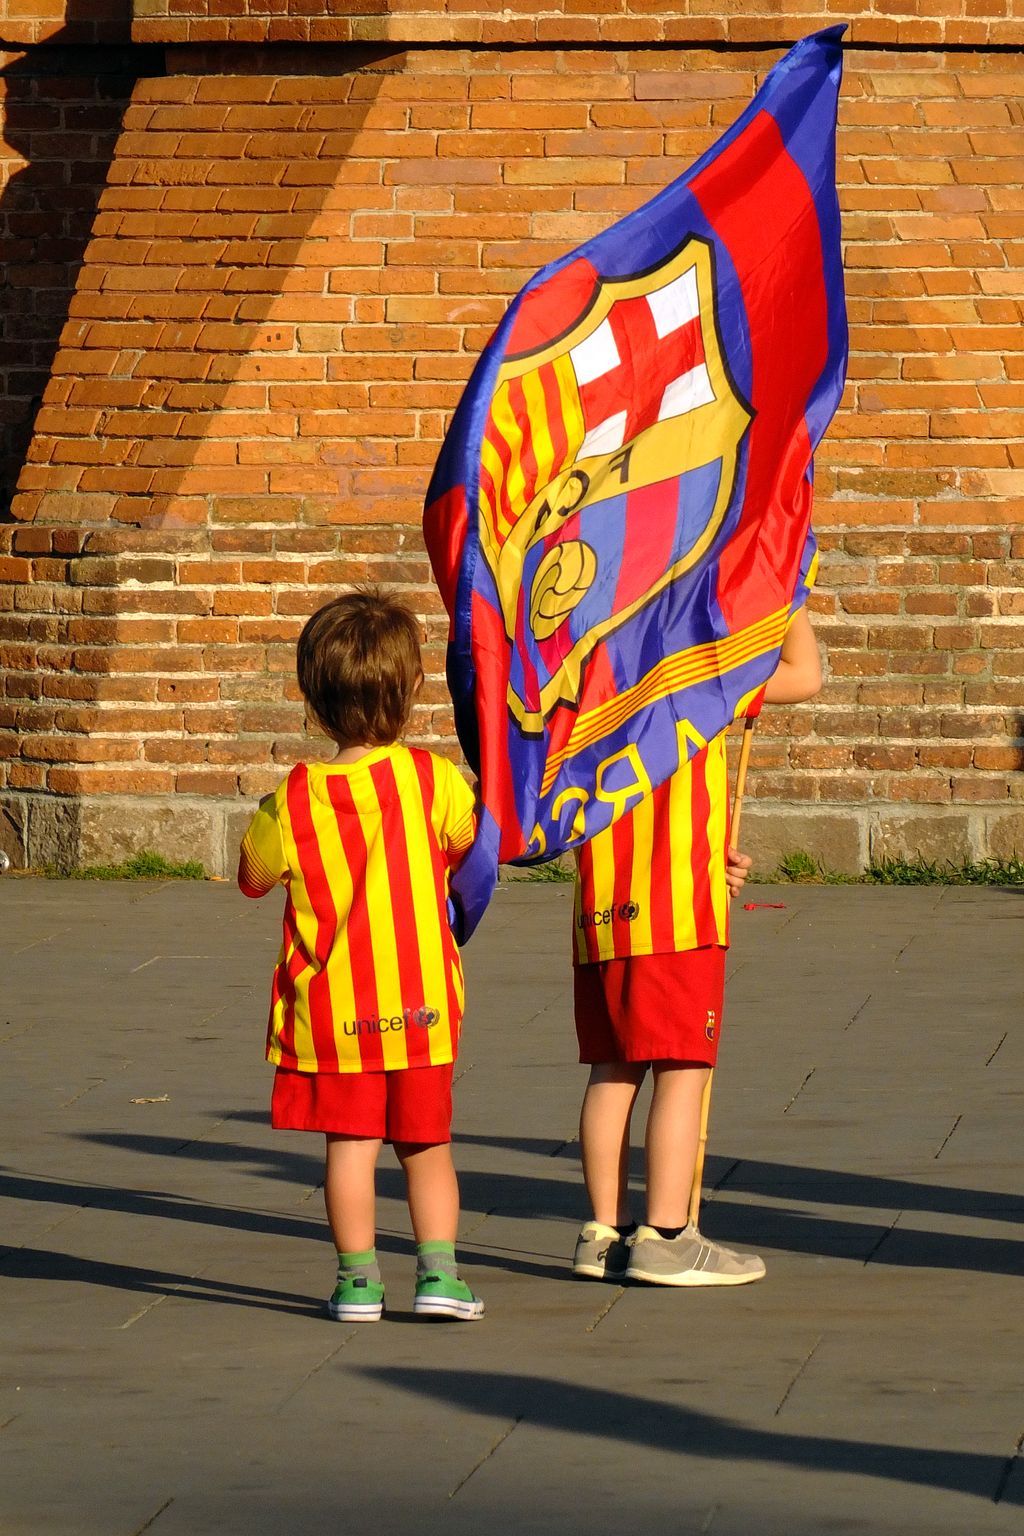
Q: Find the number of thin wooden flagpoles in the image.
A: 1